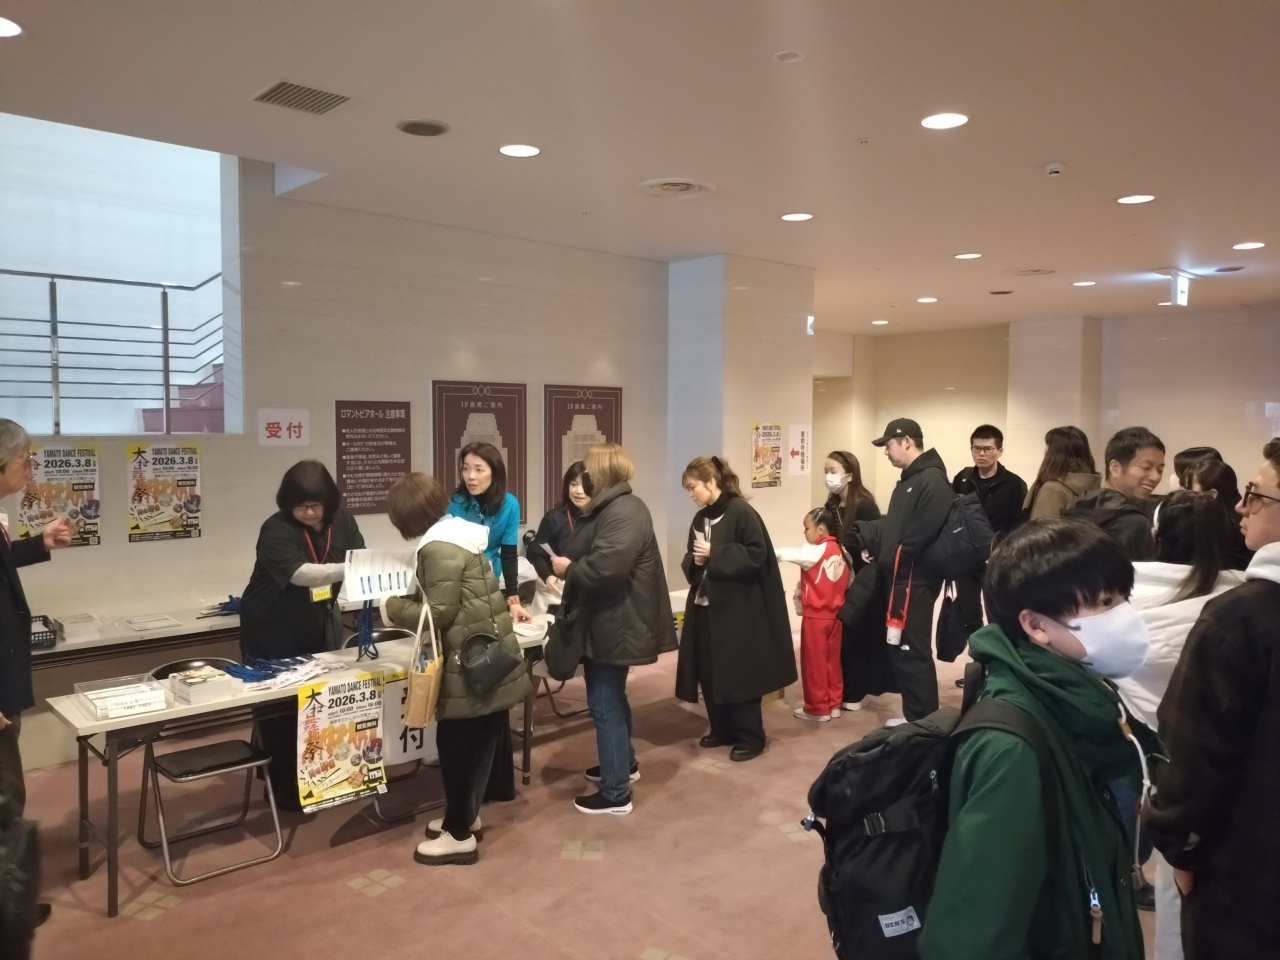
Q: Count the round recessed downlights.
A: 11